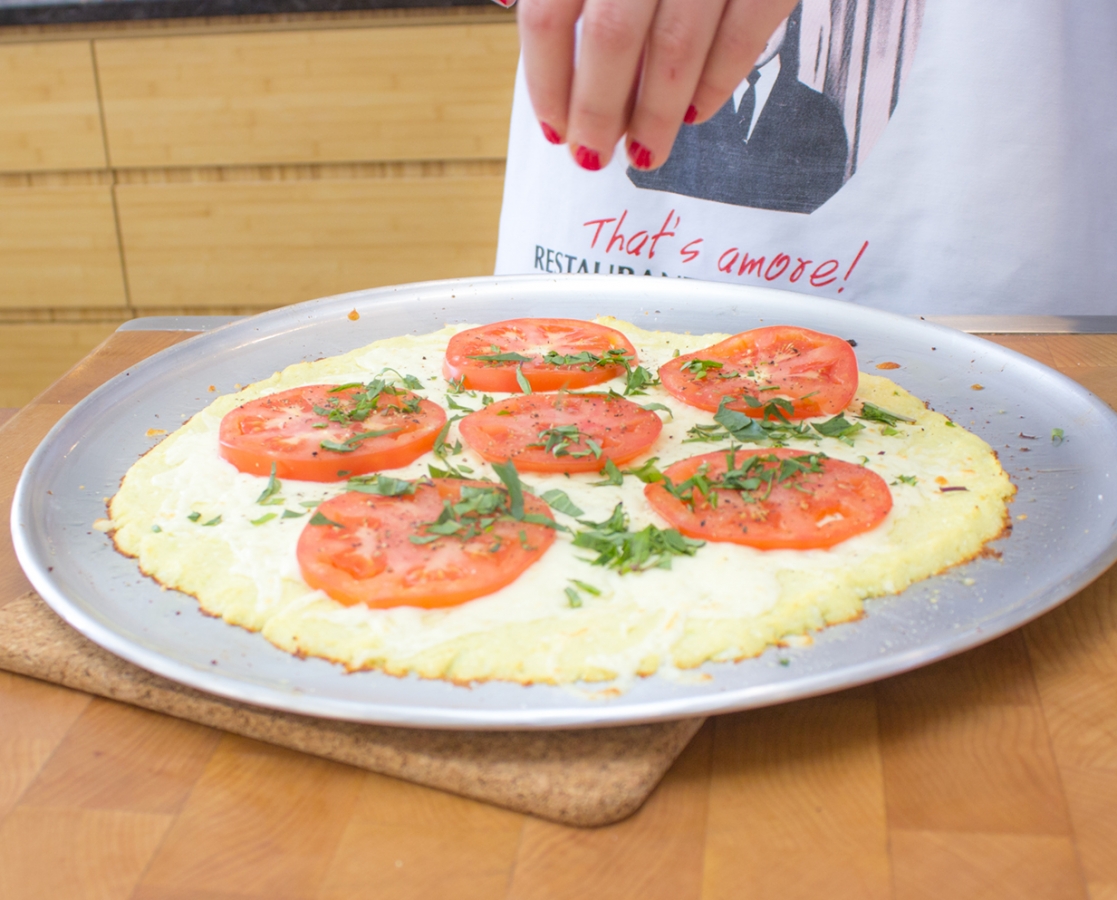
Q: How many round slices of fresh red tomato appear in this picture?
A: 6